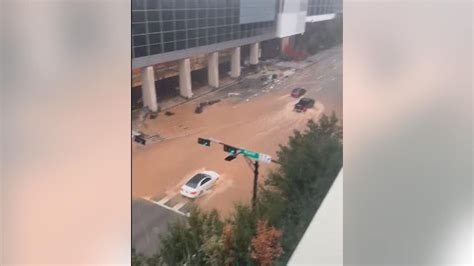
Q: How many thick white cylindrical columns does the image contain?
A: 5